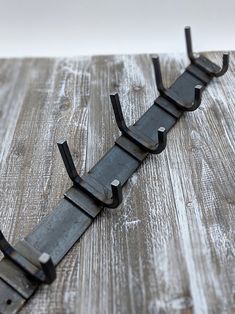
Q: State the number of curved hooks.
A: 5